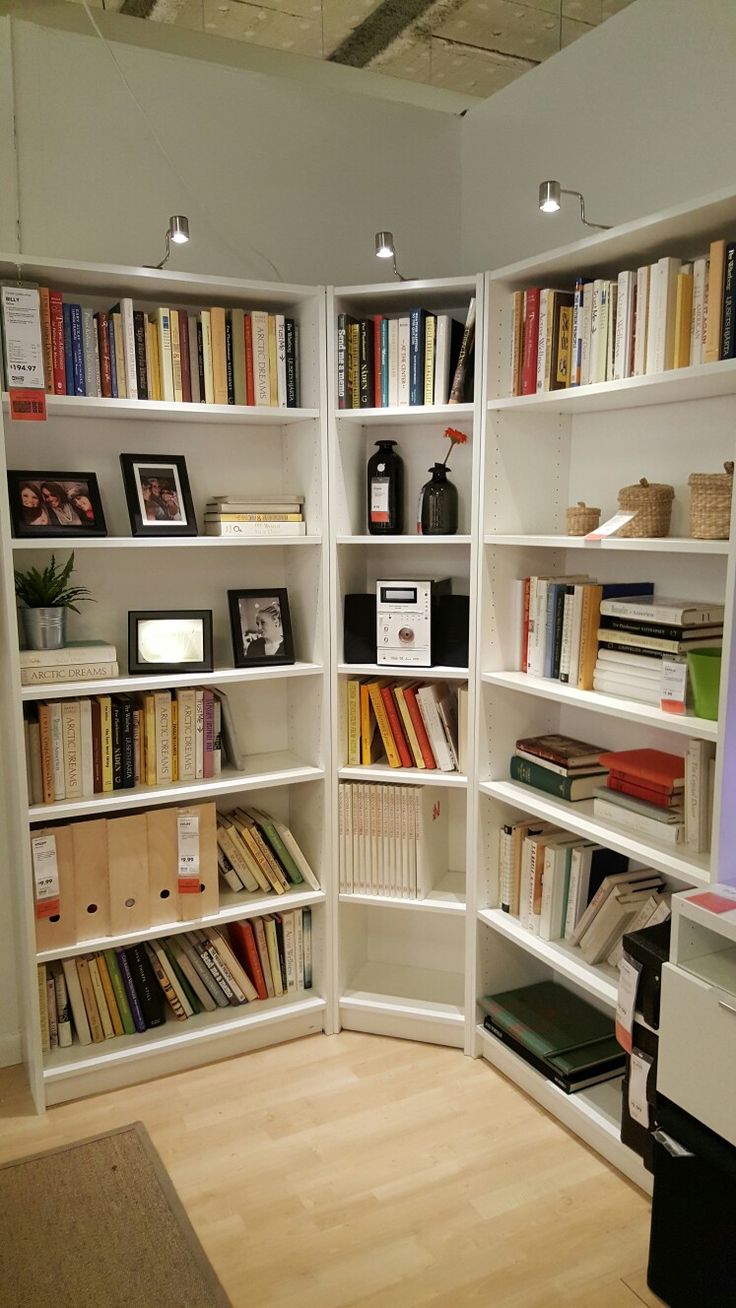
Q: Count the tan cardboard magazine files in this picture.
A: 5